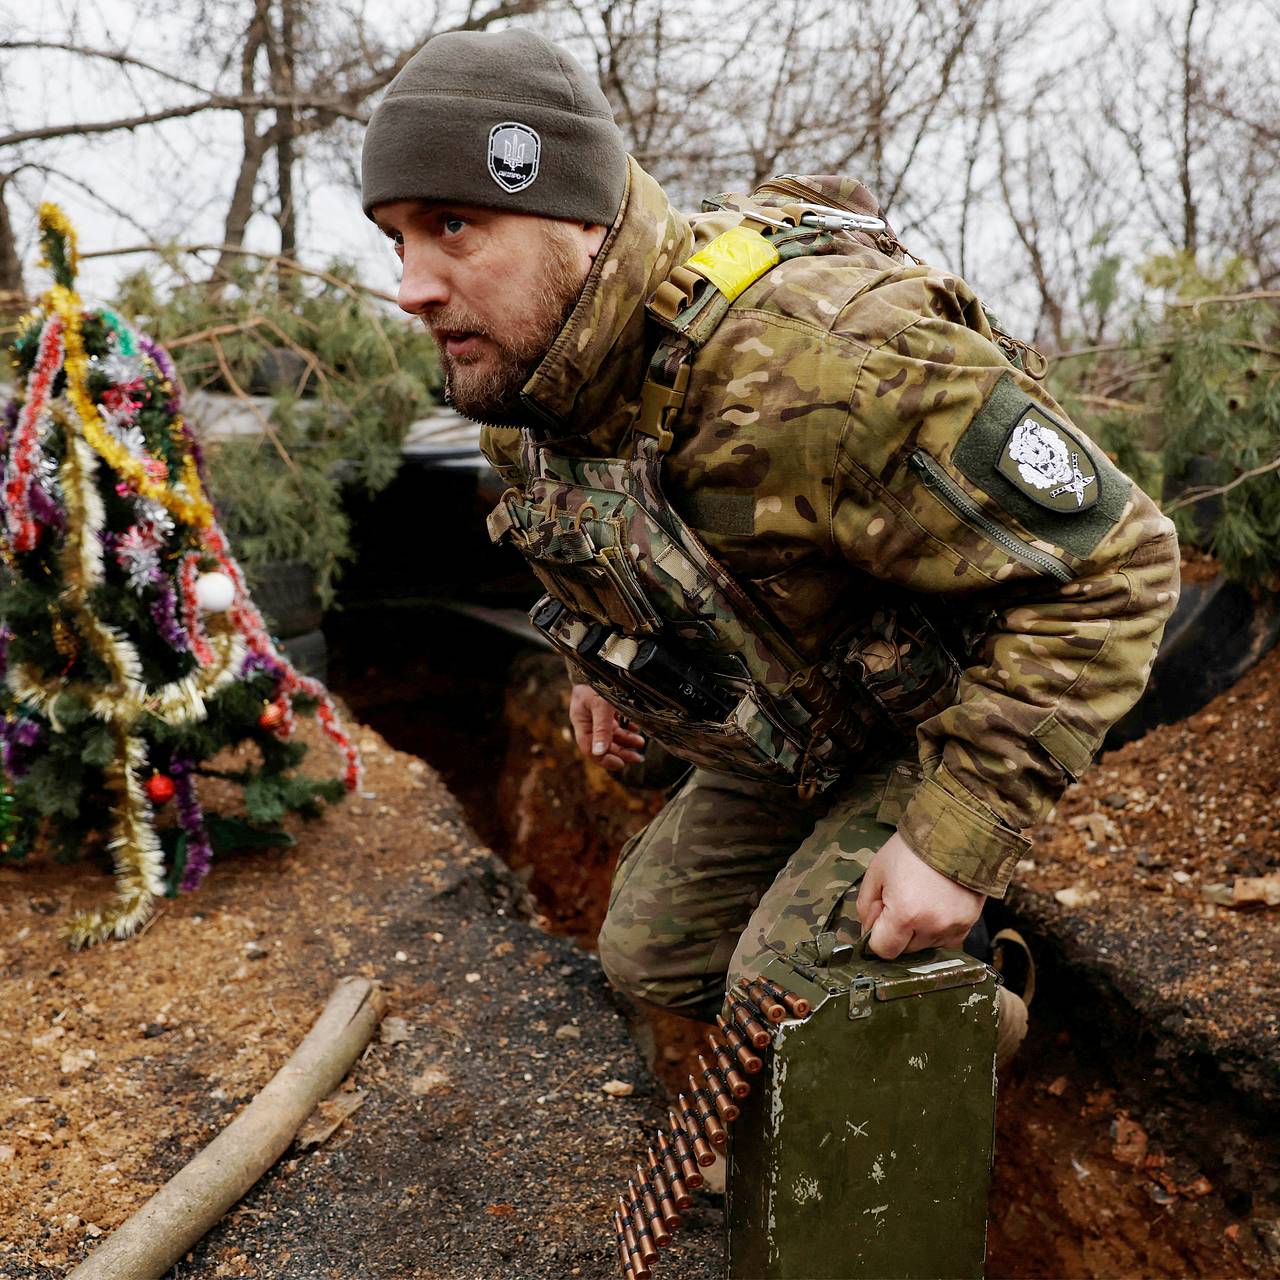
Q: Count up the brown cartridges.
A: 15